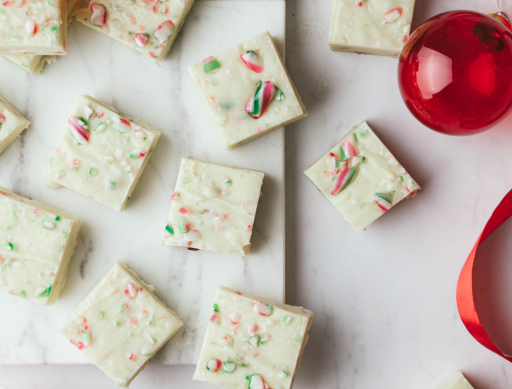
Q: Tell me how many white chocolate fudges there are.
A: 13